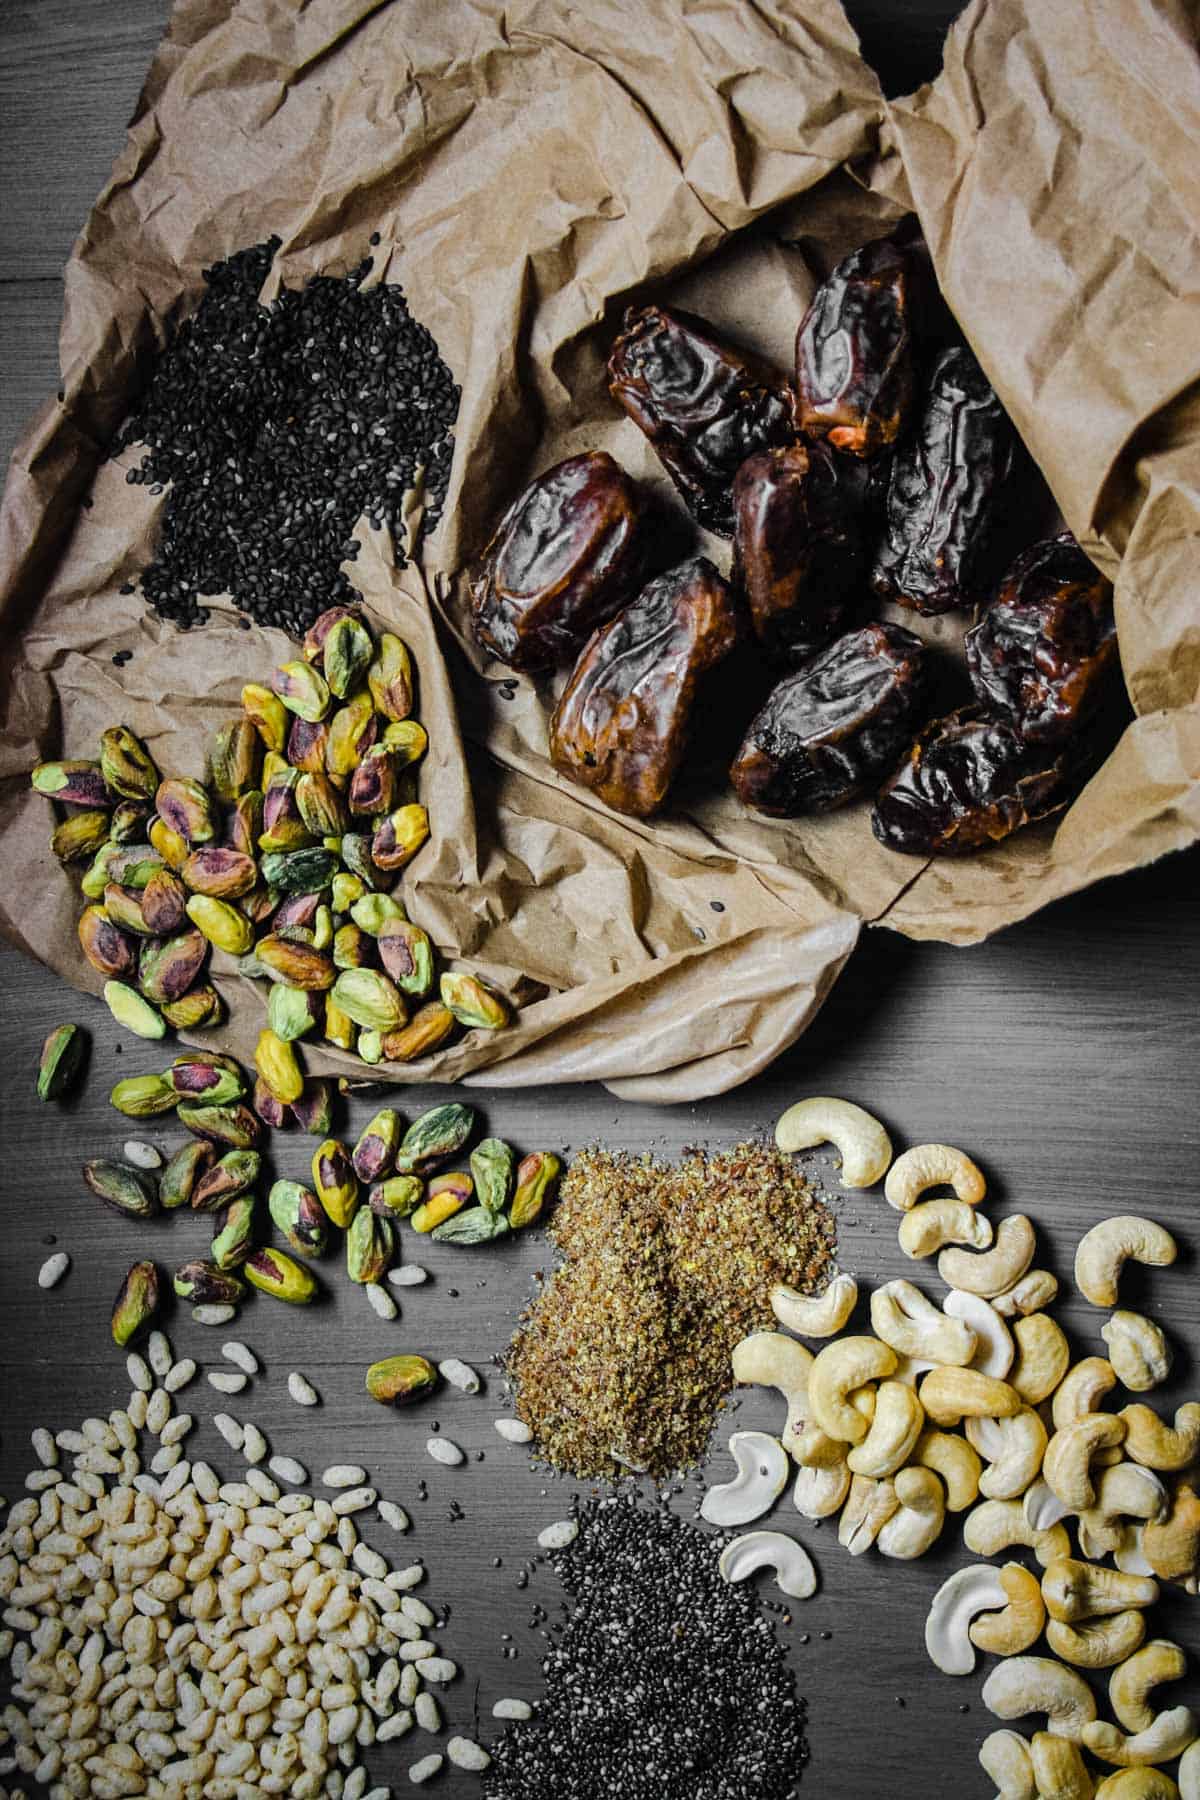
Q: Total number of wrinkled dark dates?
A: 9